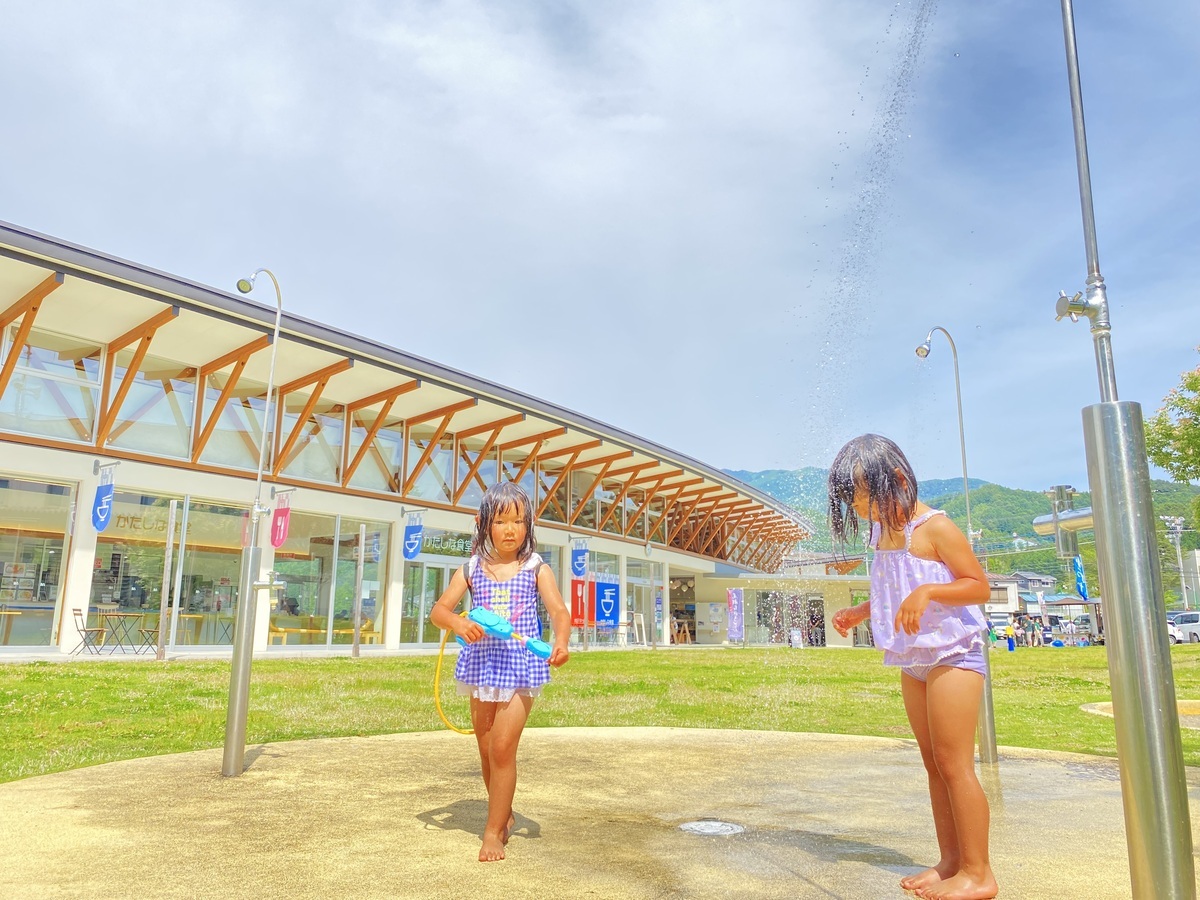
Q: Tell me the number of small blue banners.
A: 3